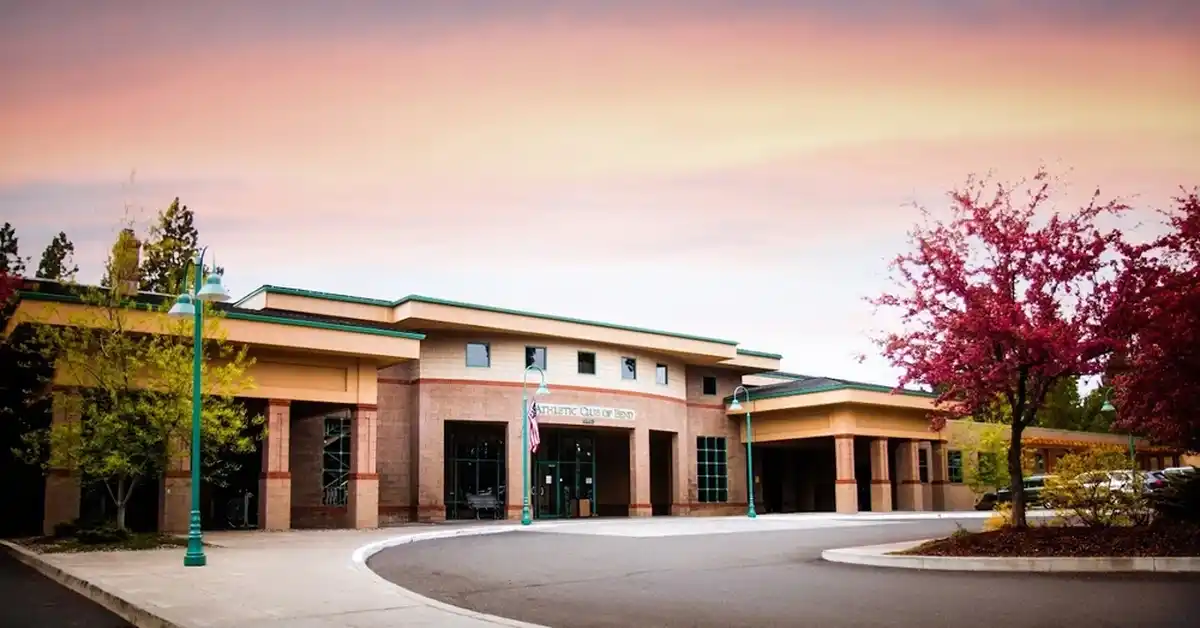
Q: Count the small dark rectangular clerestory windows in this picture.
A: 6